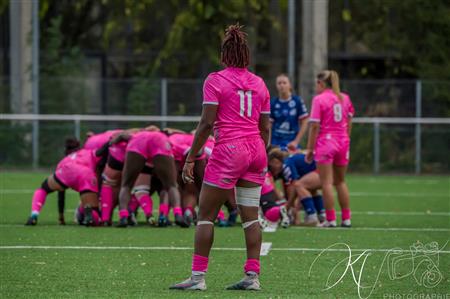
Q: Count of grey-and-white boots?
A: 2